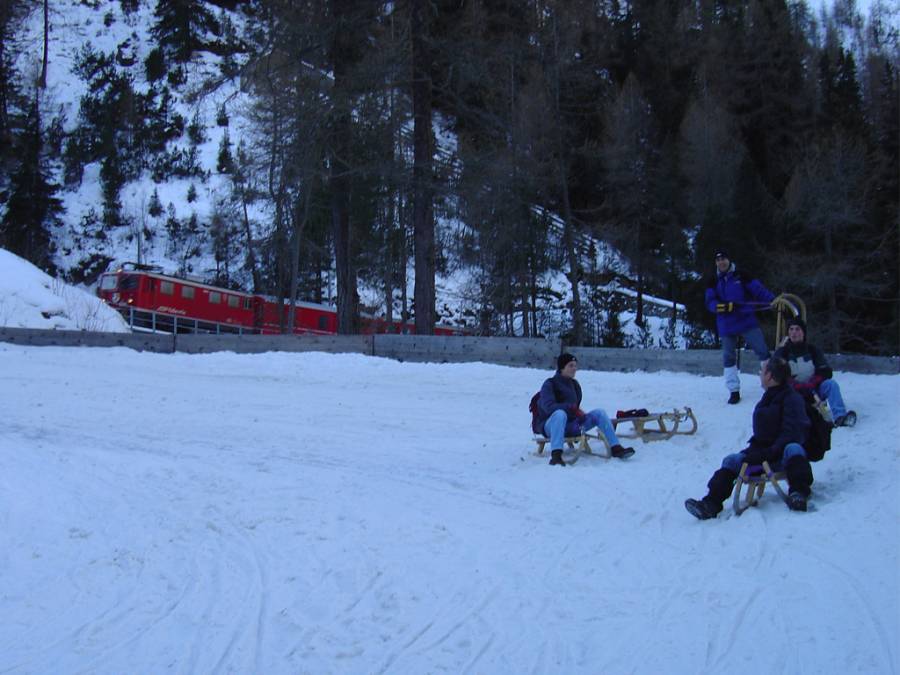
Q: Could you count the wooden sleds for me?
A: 5